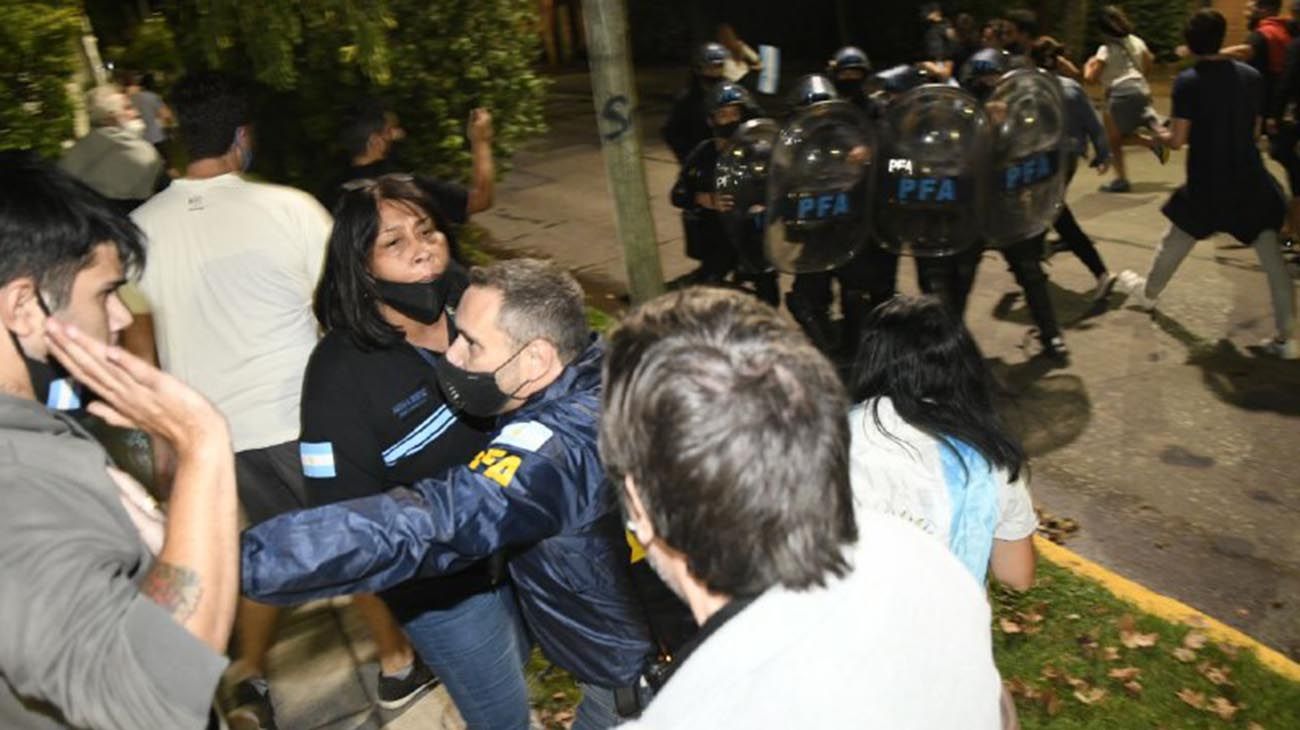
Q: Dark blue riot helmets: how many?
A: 6